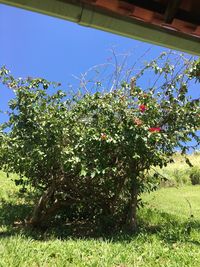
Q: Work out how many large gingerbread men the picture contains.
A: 0